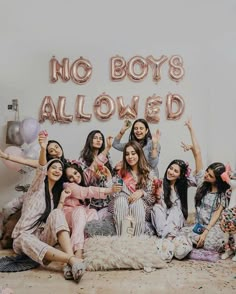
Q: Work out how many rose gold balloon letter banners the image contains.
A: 2